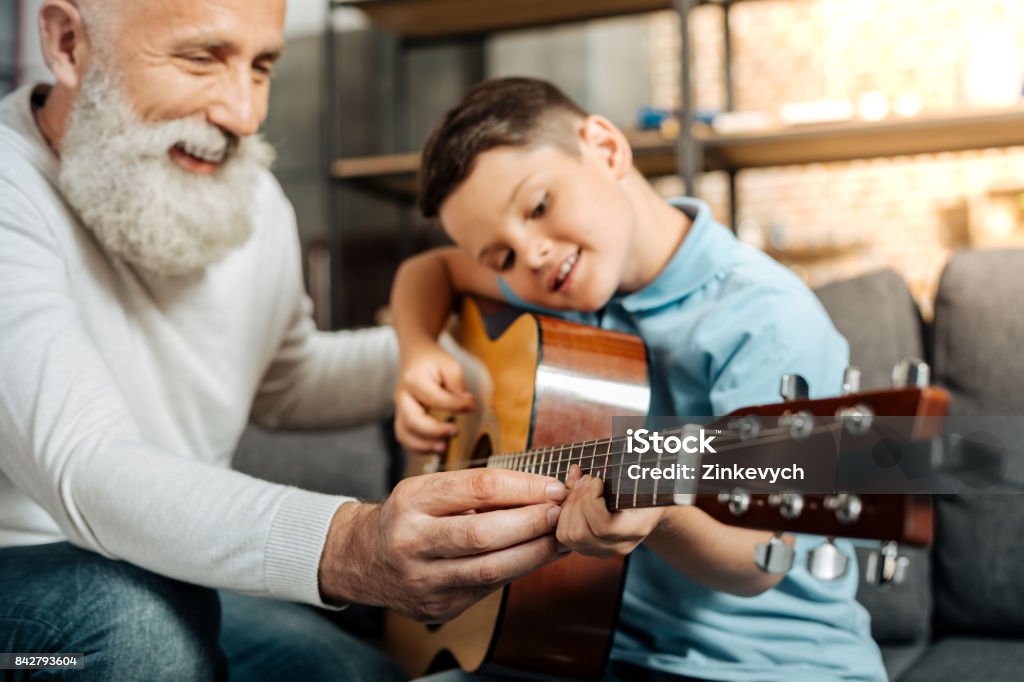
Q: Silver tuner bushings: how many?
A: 6